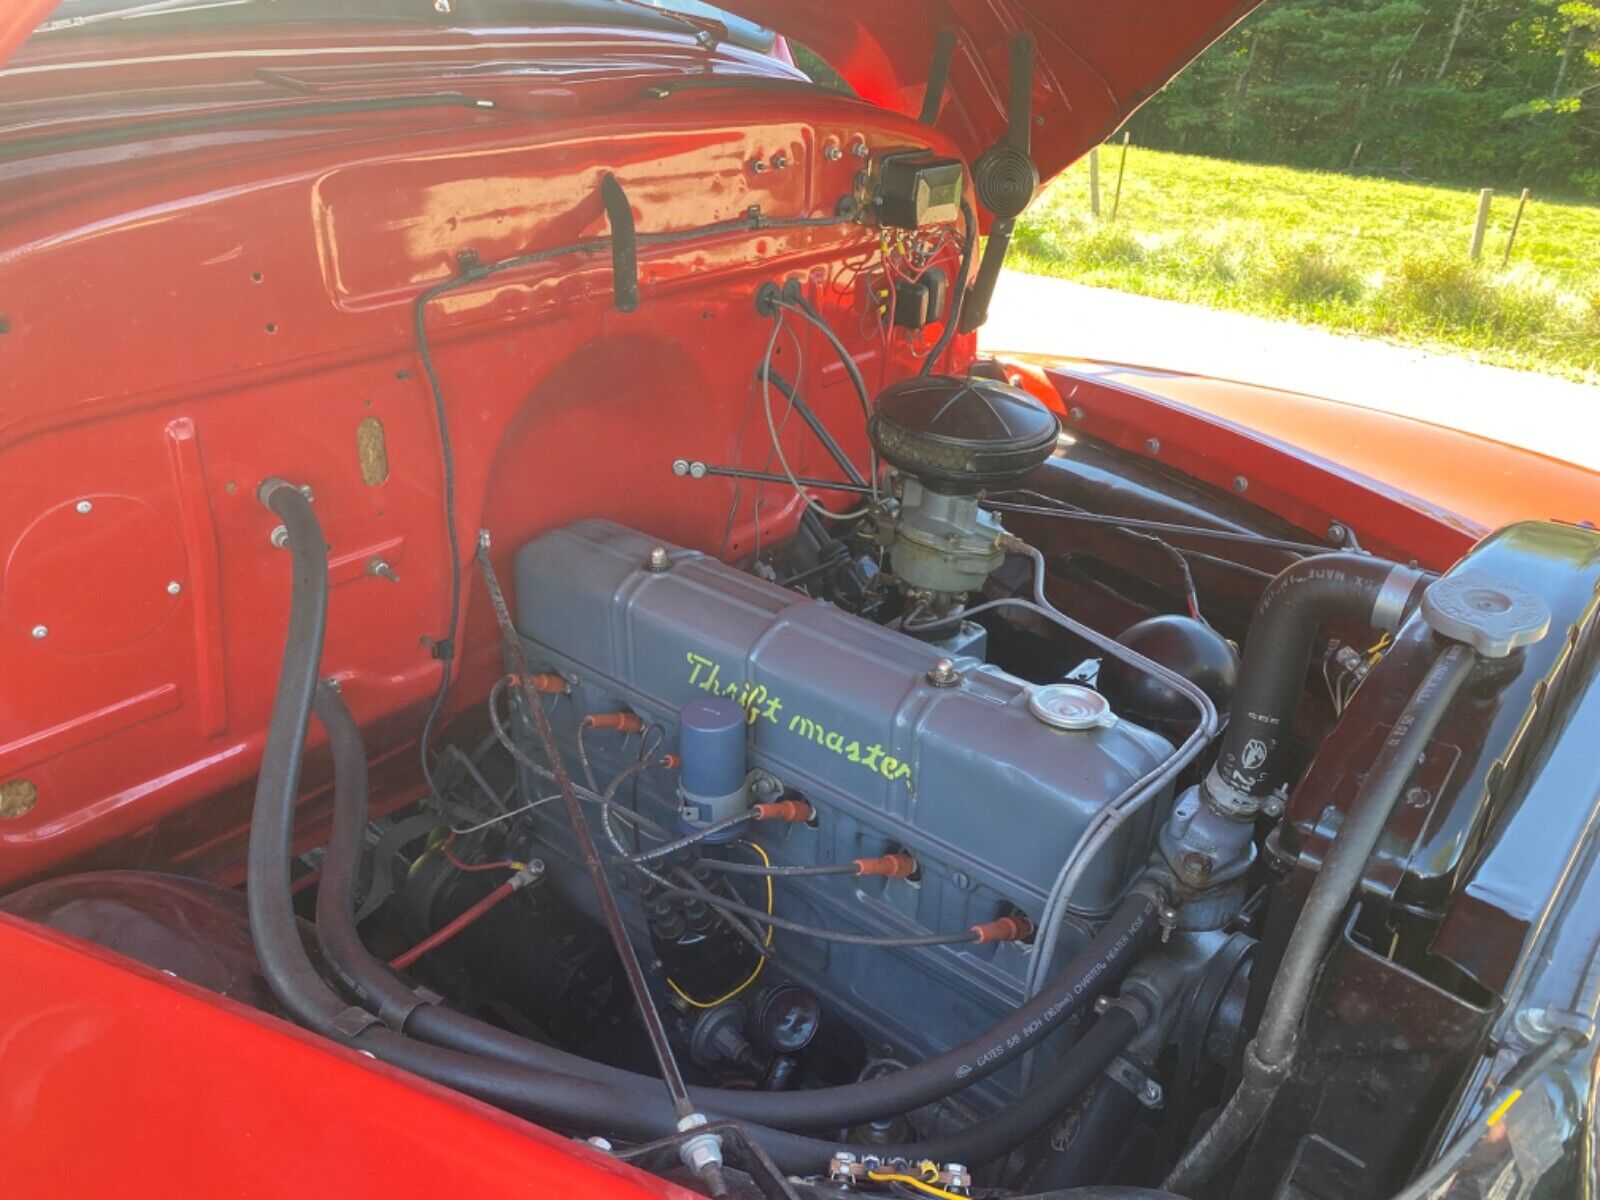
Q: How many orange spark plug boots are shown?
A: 6